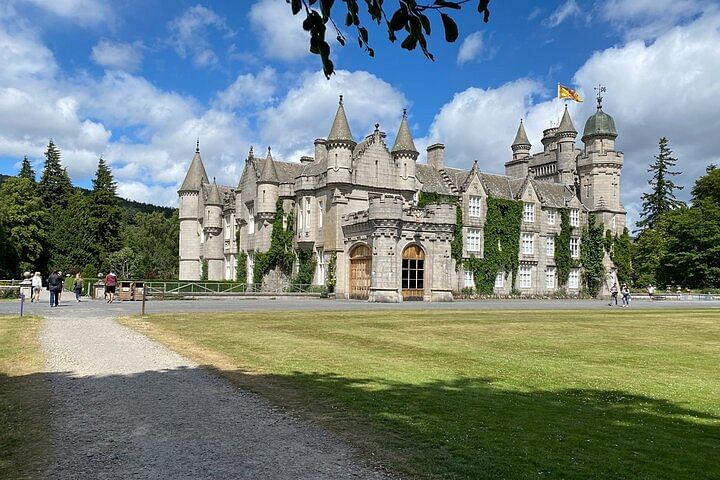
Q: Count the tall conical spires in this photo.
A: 7